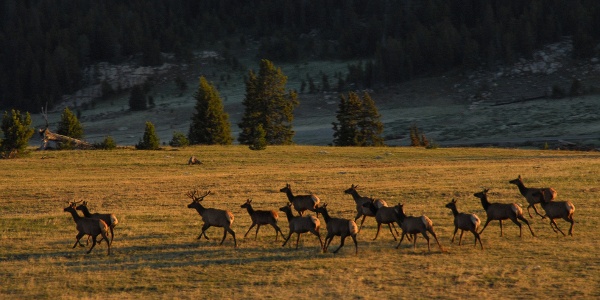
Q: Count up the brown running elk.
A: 14